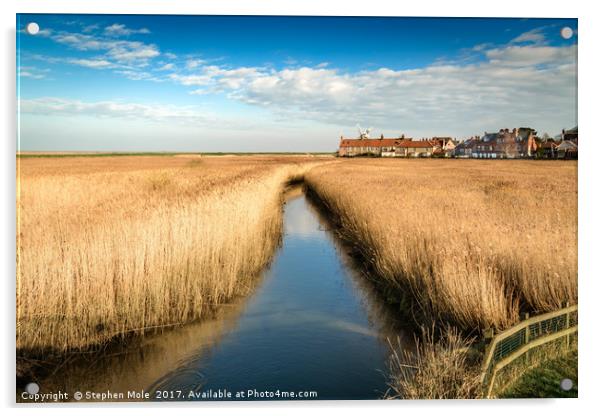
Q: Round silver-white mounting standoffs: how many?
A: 4